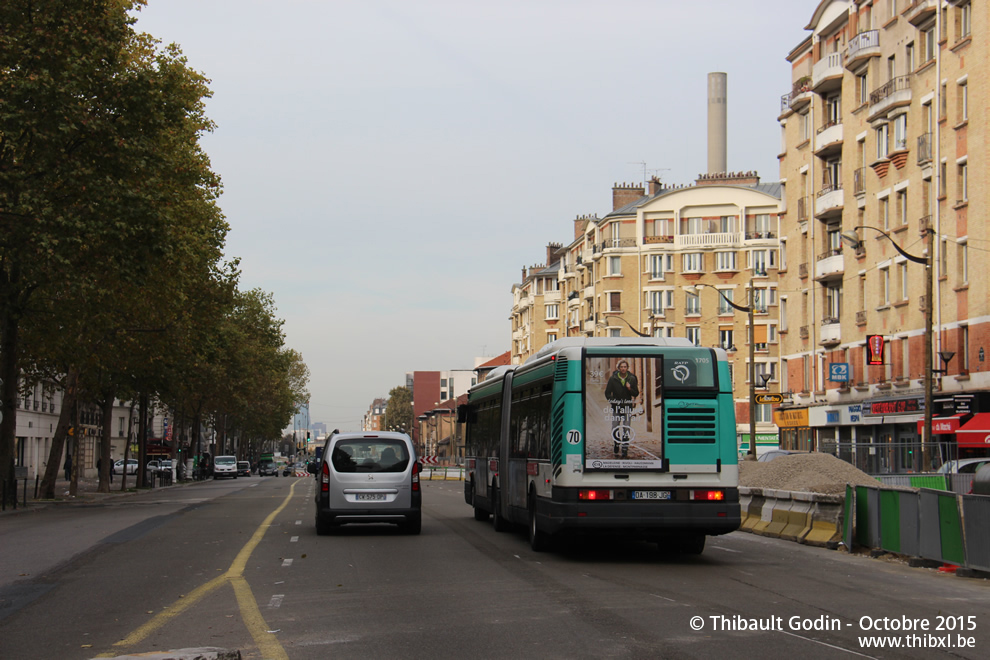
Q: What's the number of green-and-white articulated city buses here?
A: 1